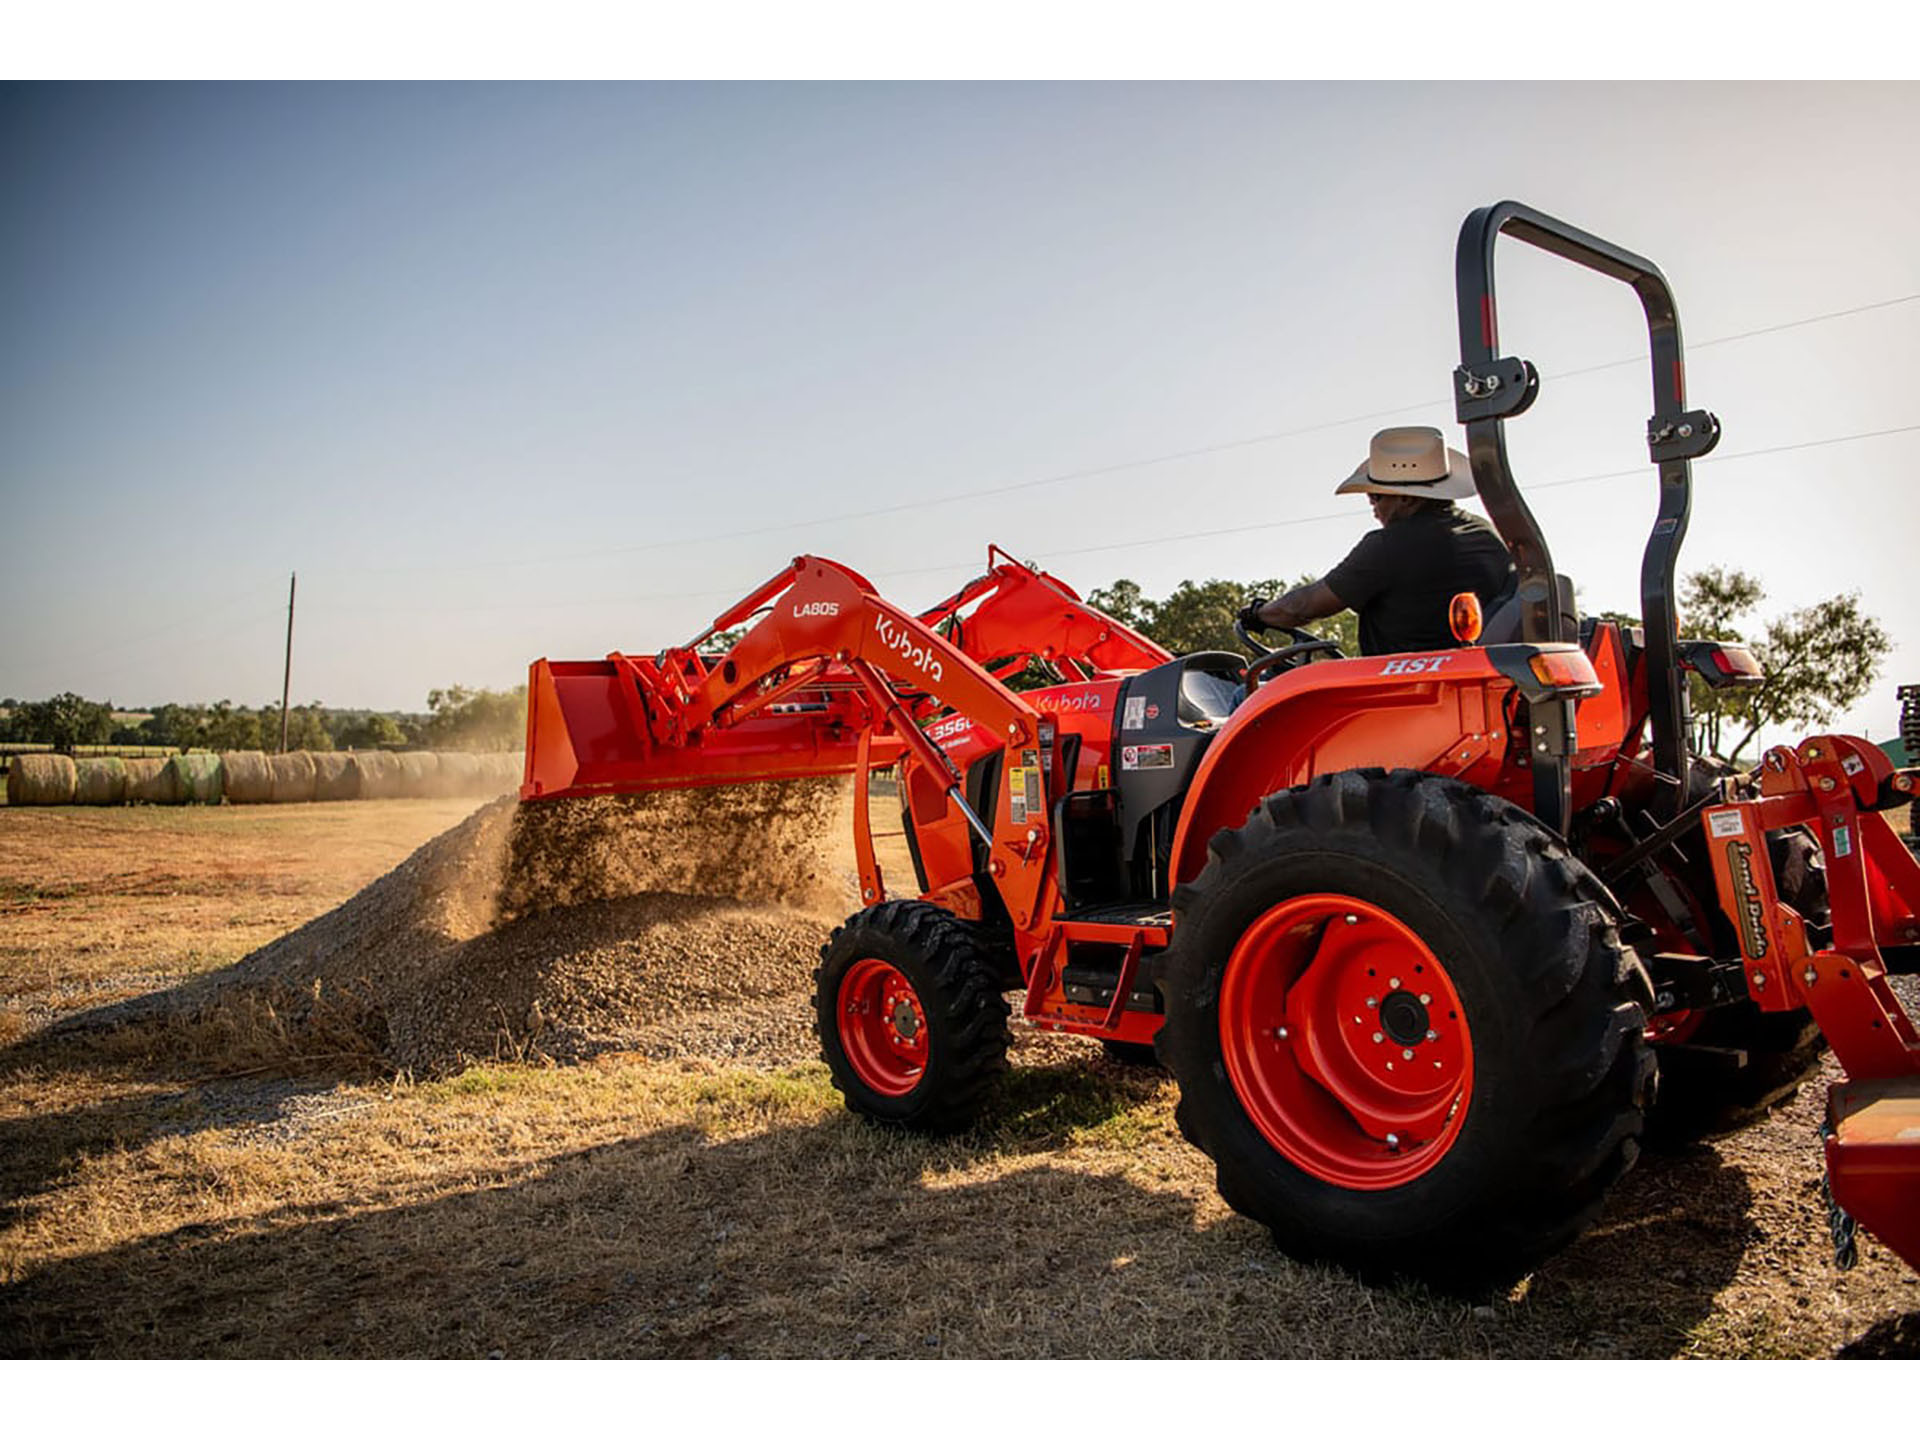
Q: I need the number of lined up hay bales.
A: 11